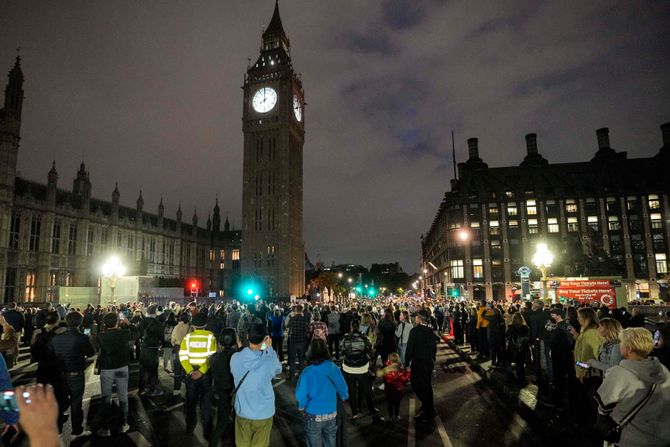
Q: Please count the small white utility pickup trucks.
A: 0